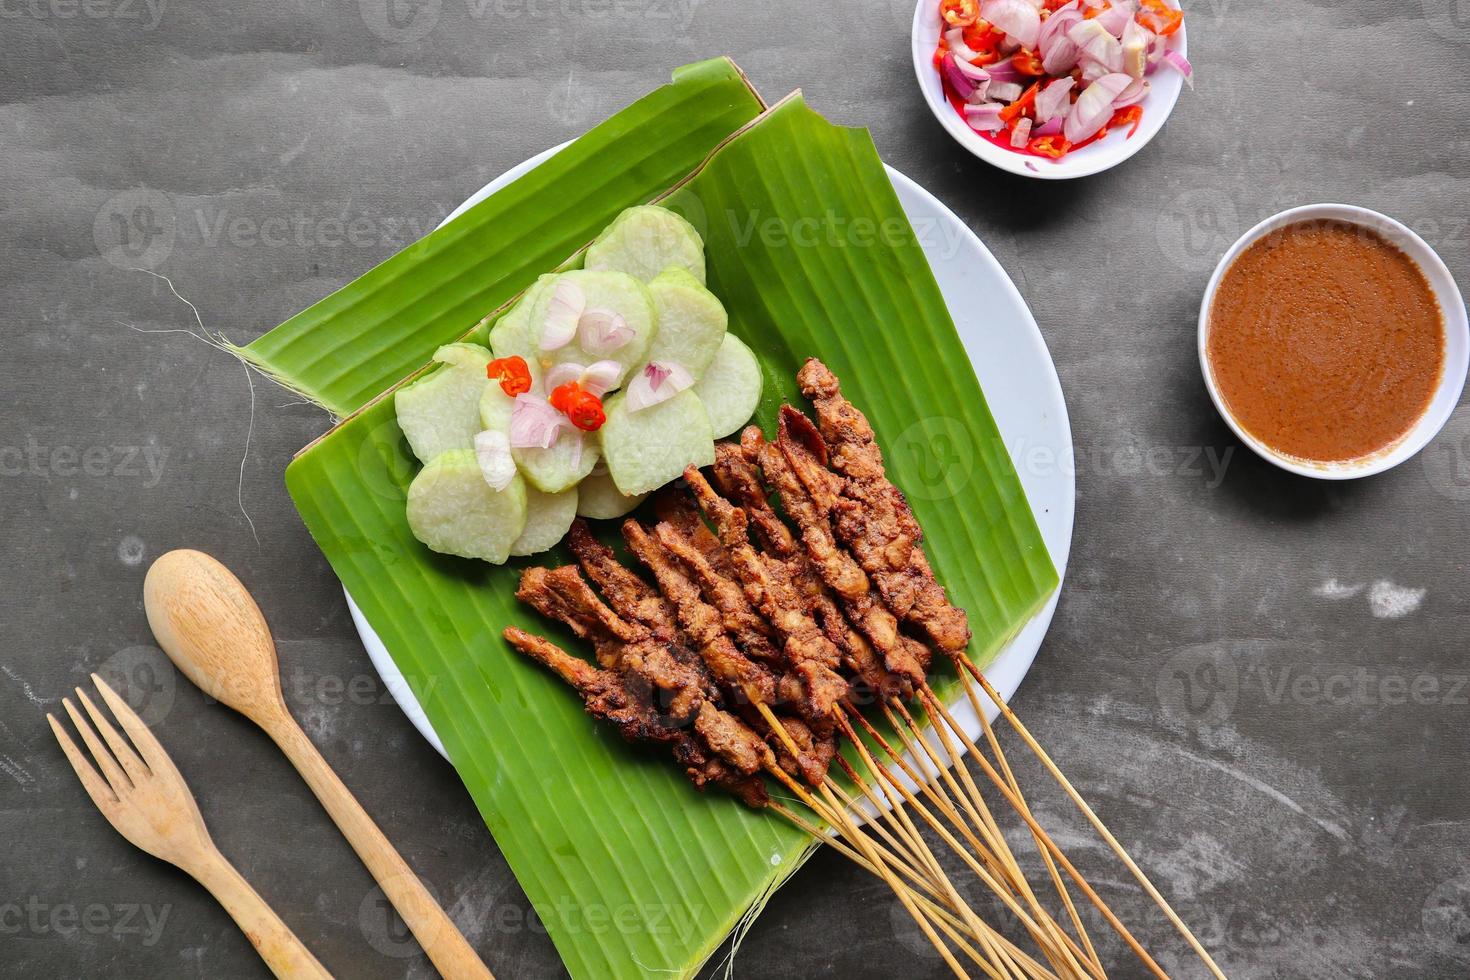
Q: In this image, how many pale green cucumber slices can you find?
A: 11